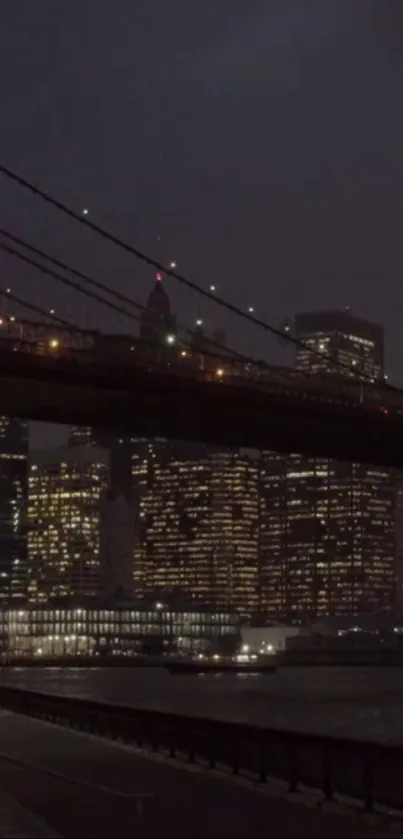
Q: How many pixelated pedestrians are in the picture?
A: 0